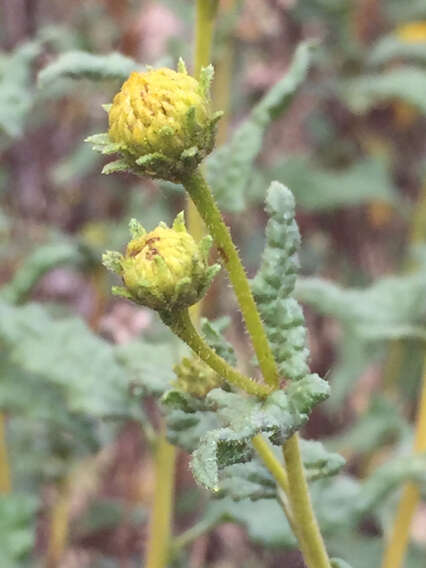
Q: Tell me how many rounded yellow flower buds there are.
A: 2